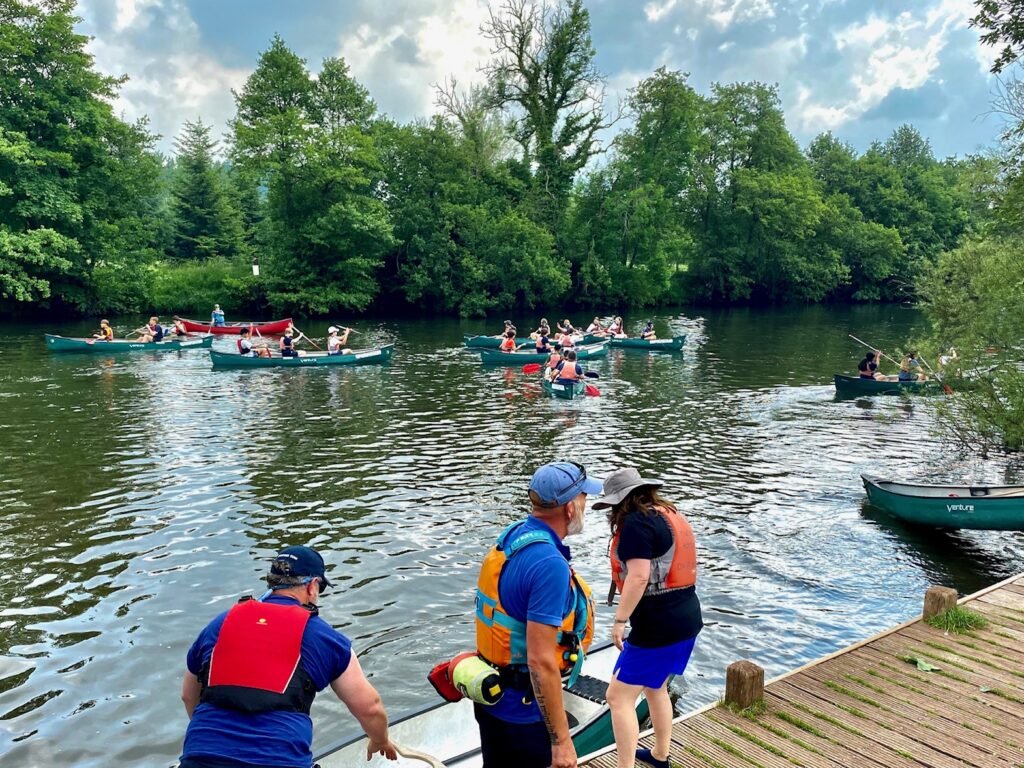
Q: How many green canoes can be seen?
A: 9